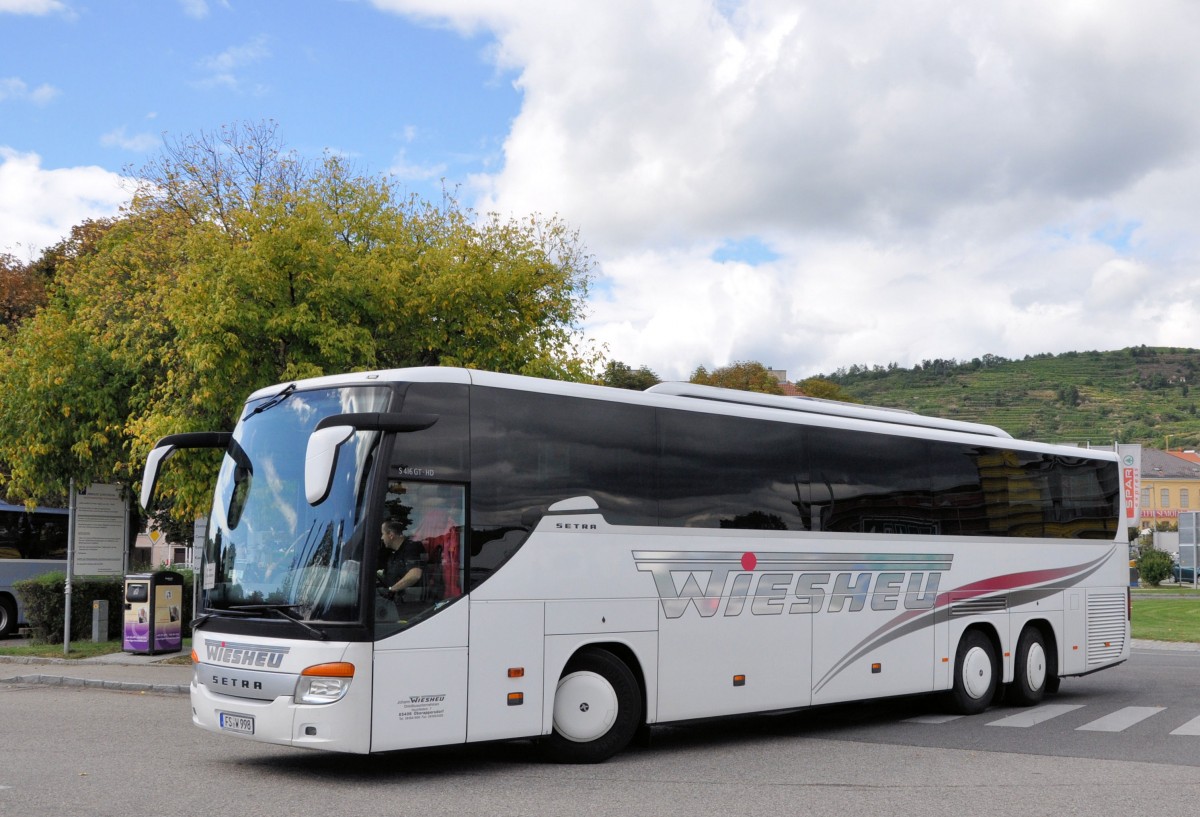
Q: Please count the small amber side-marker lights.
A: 8